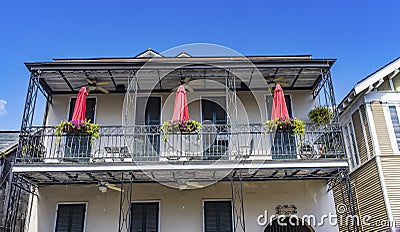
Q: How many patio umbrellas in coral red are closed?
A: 3